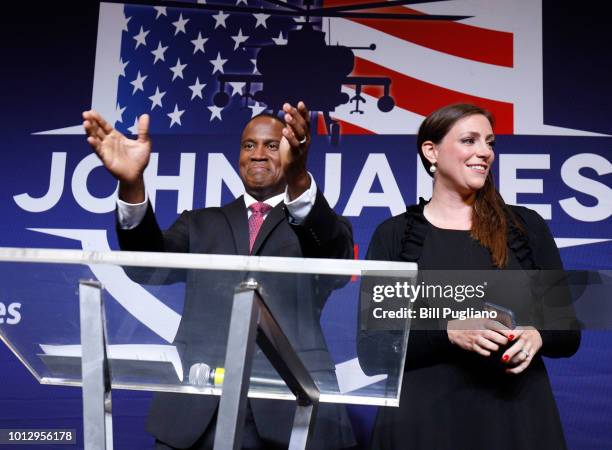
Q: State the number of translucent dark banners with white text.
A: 2